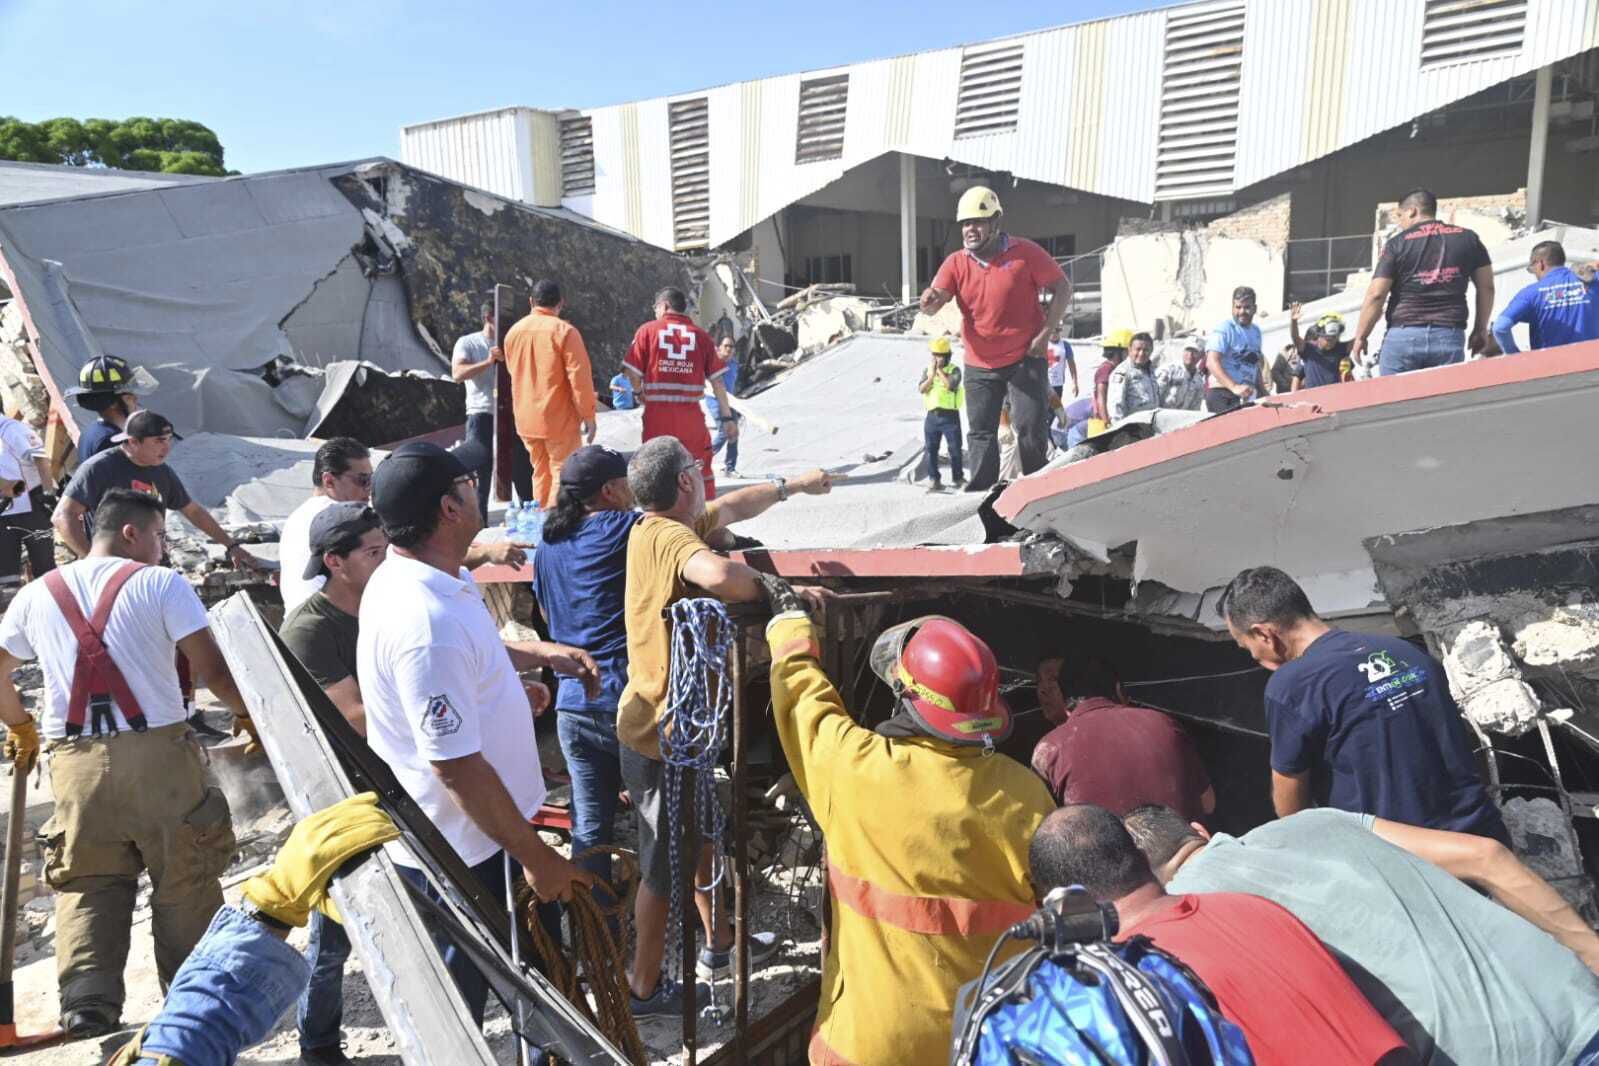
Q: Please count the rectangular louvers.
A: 6